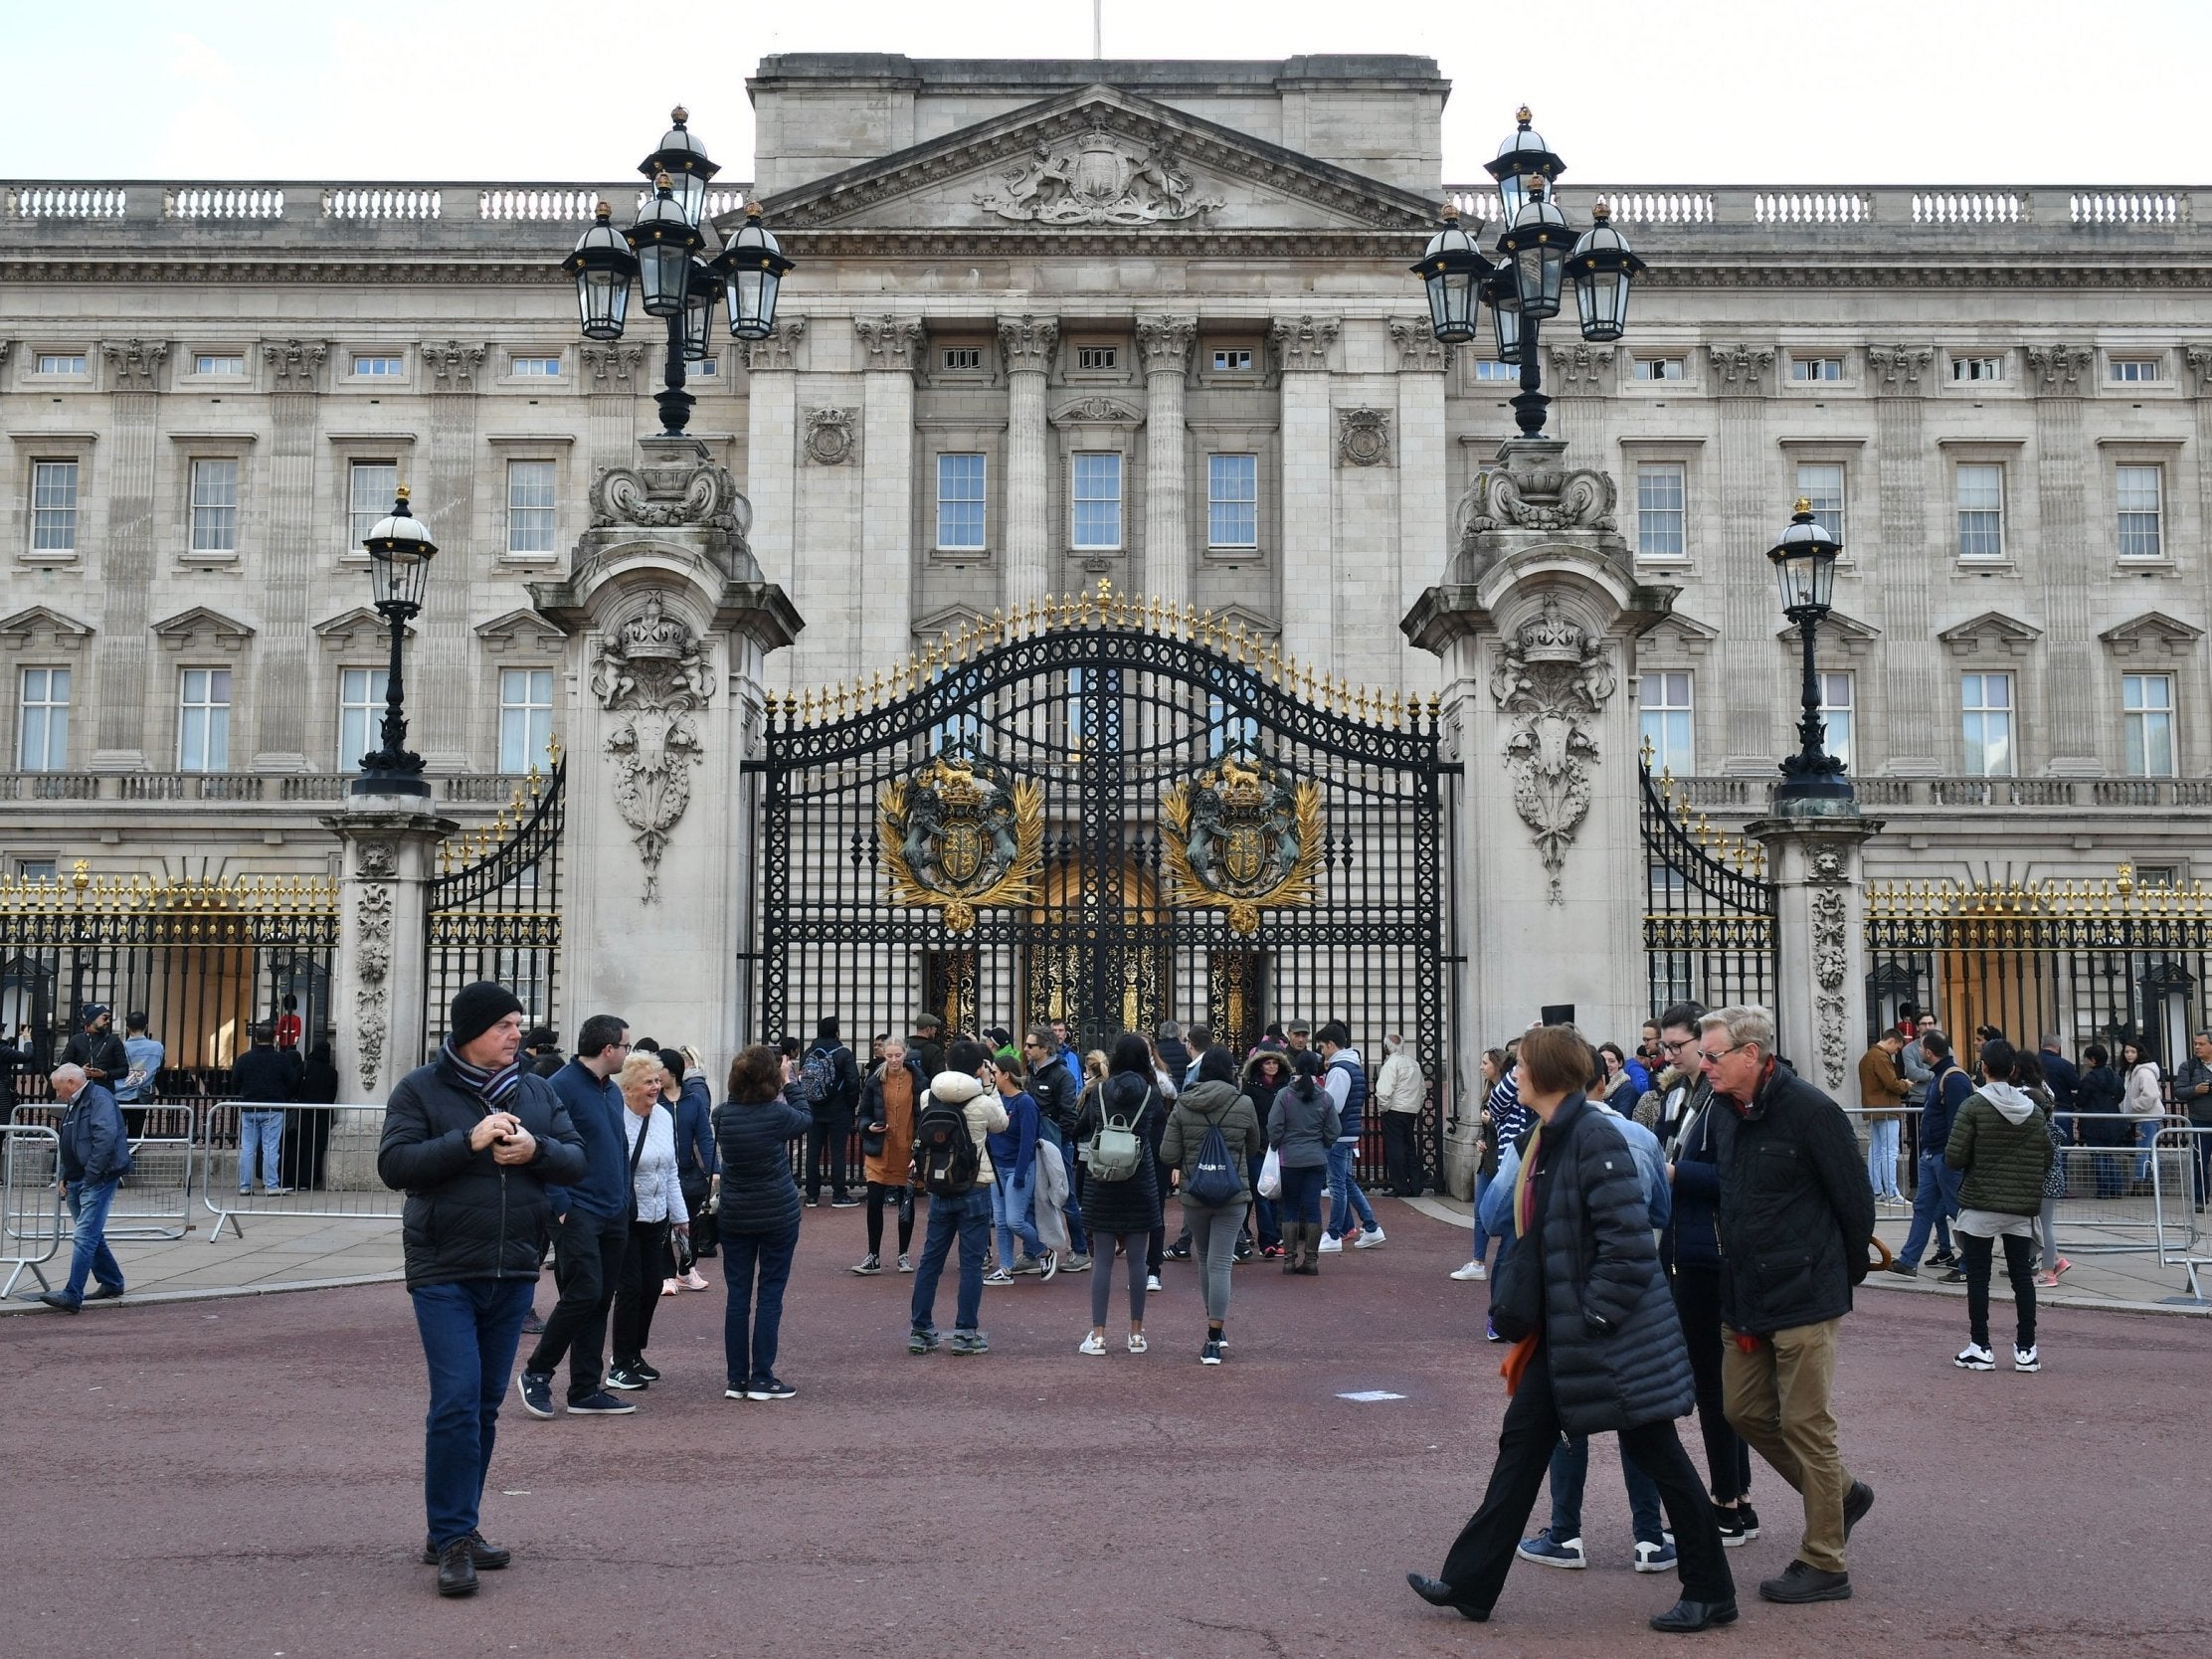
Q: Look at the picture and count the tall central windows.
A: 3